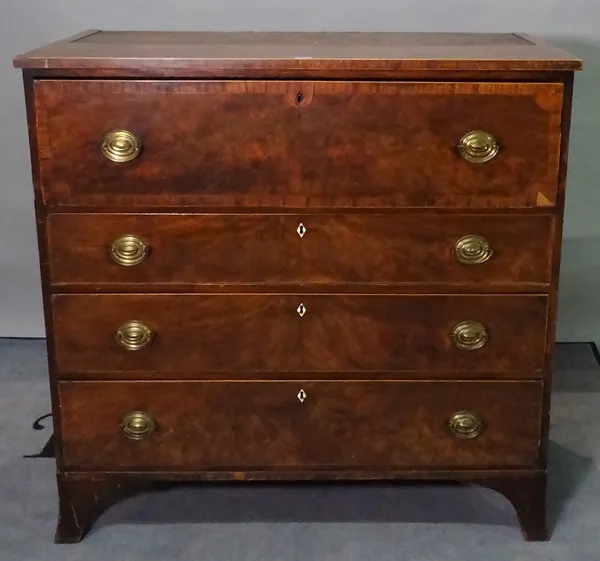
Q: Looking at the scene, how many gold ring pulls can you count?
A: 8